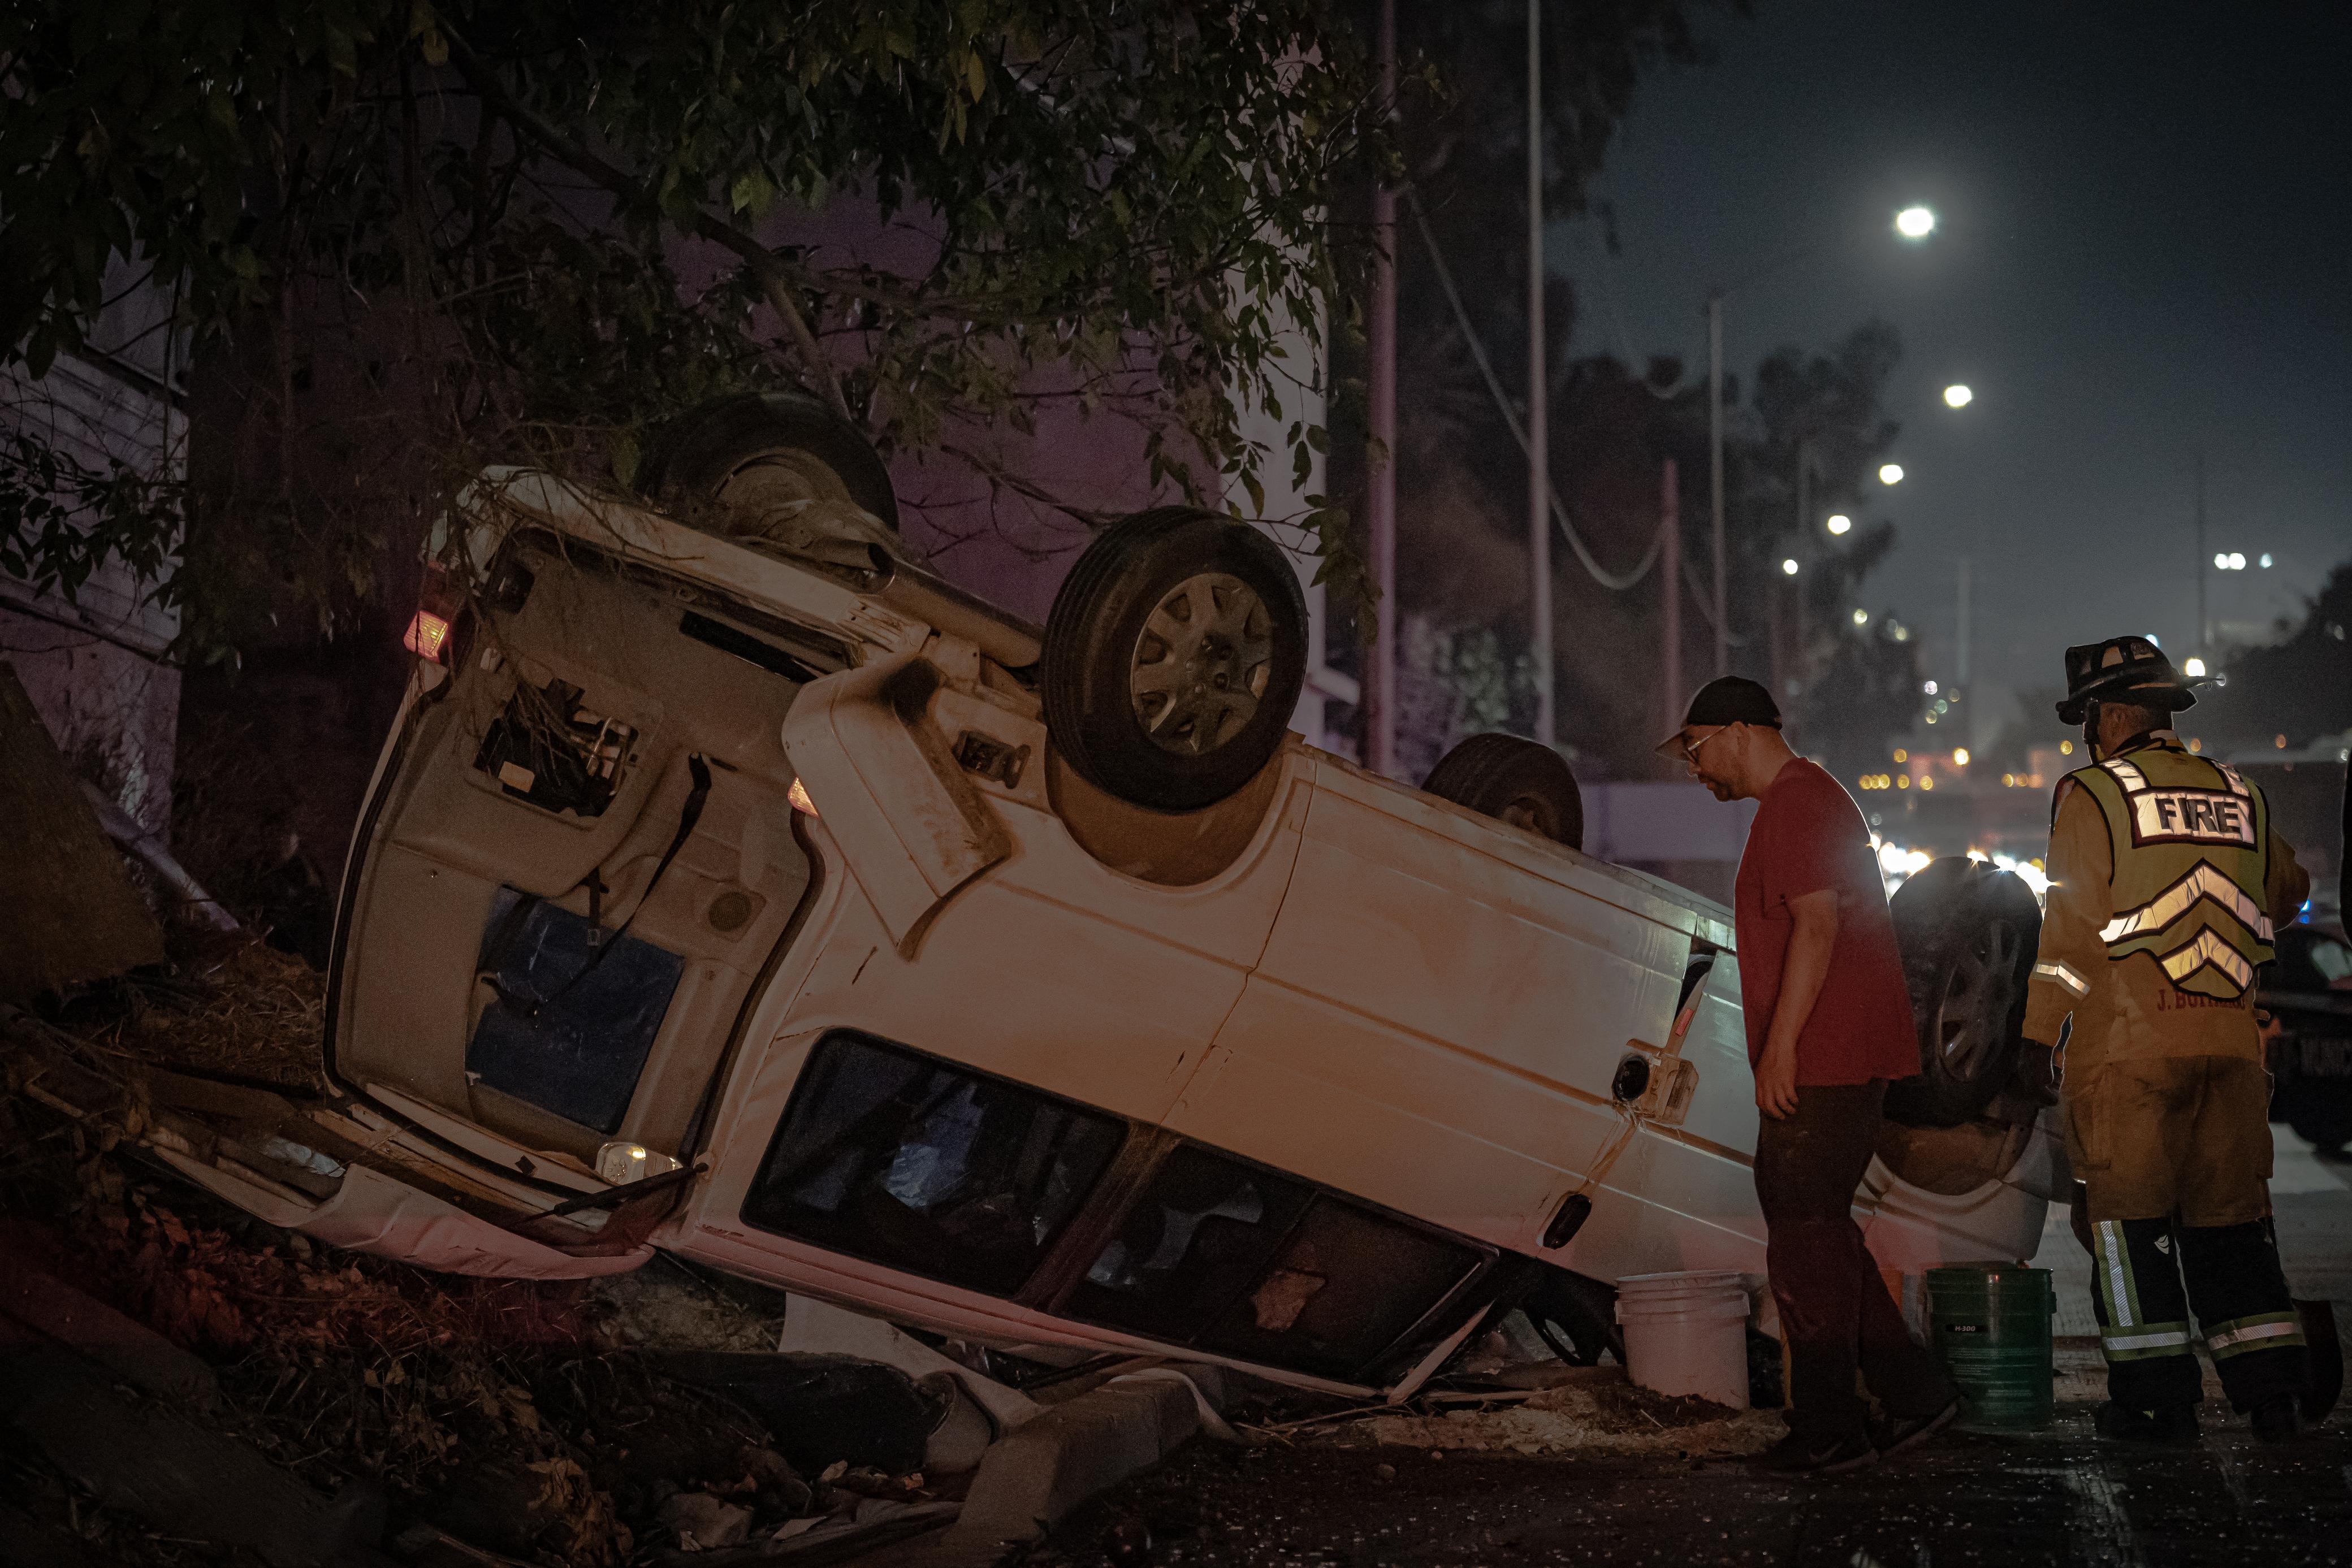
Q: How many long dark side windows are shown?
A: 2